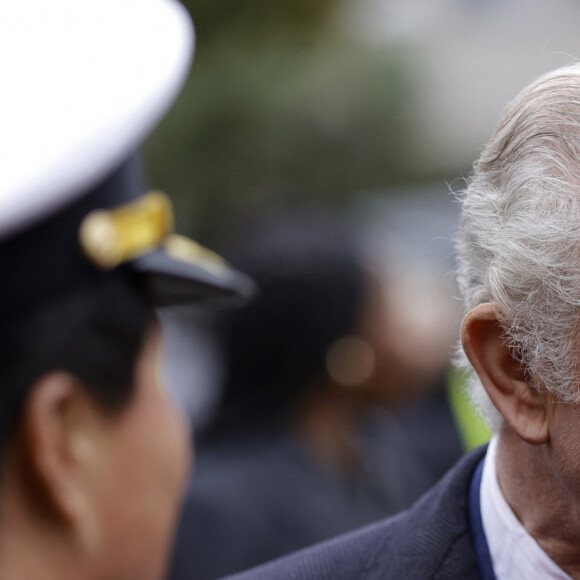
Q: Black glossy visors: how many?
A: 1